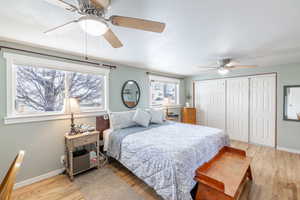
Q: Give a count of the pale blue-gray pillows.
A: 3